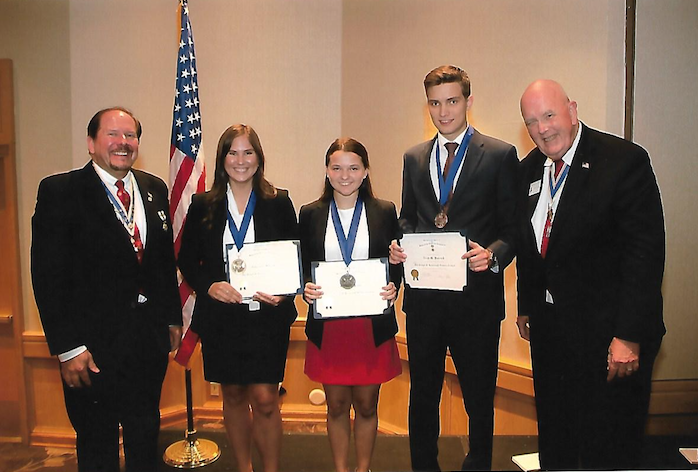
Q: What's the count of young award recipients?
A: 3